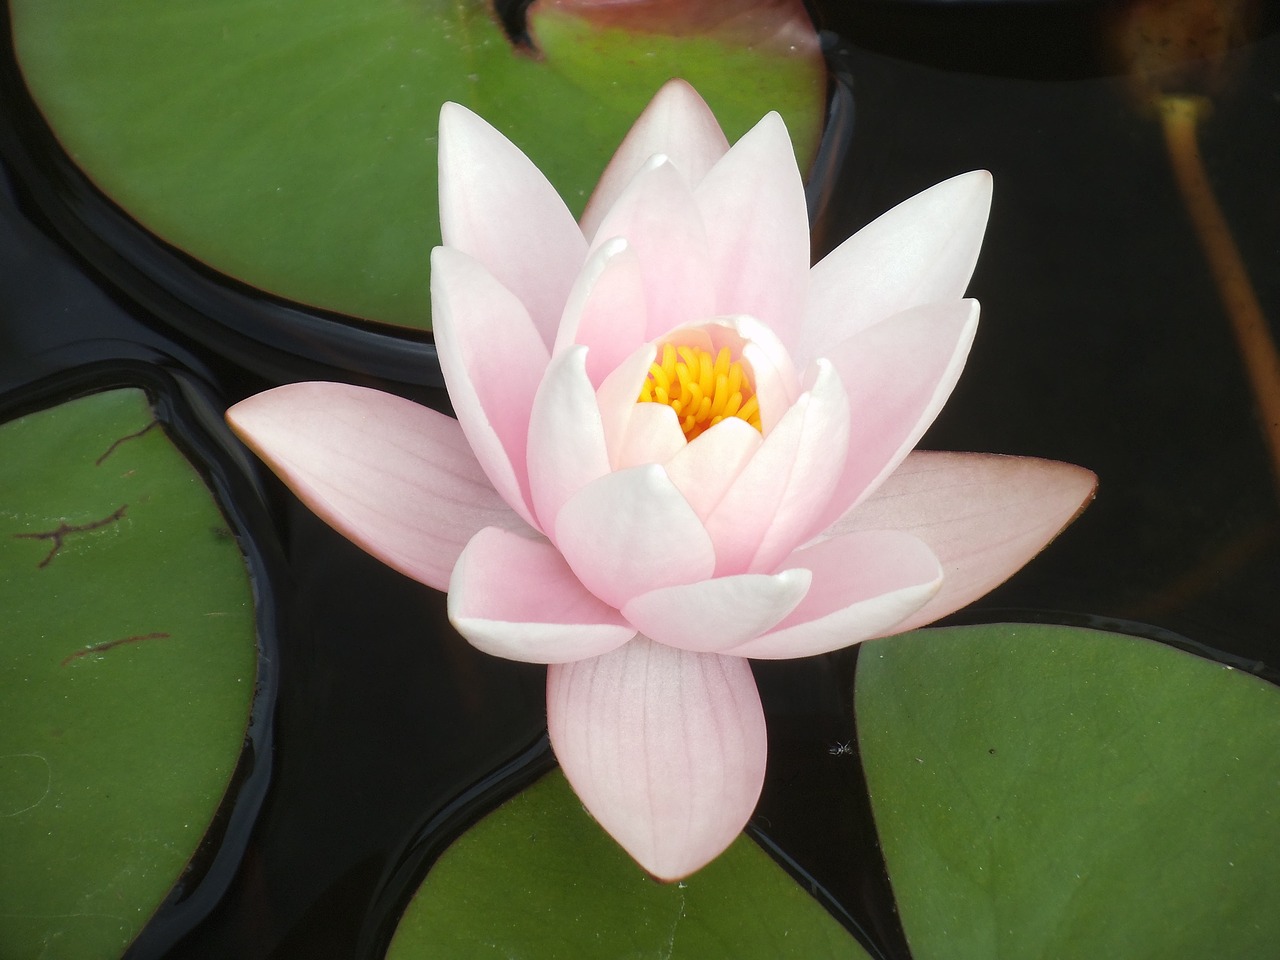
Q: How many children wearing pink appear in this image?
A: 0